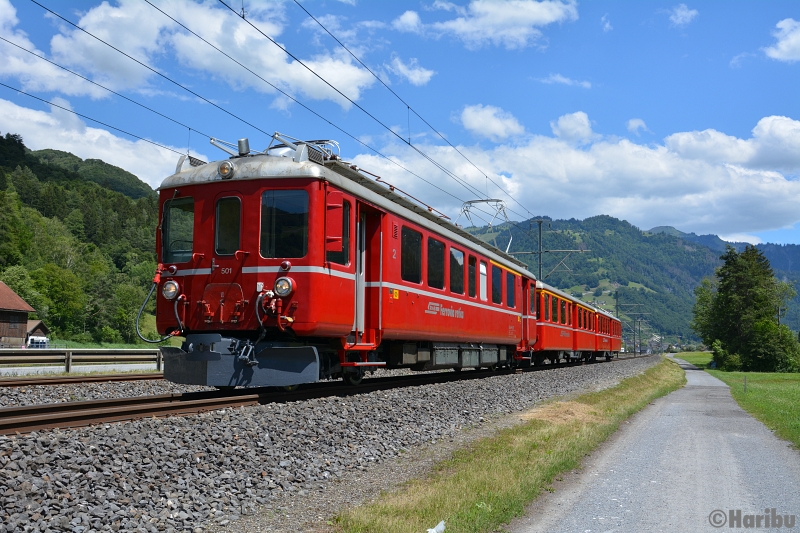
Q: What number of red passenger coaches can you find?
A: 3